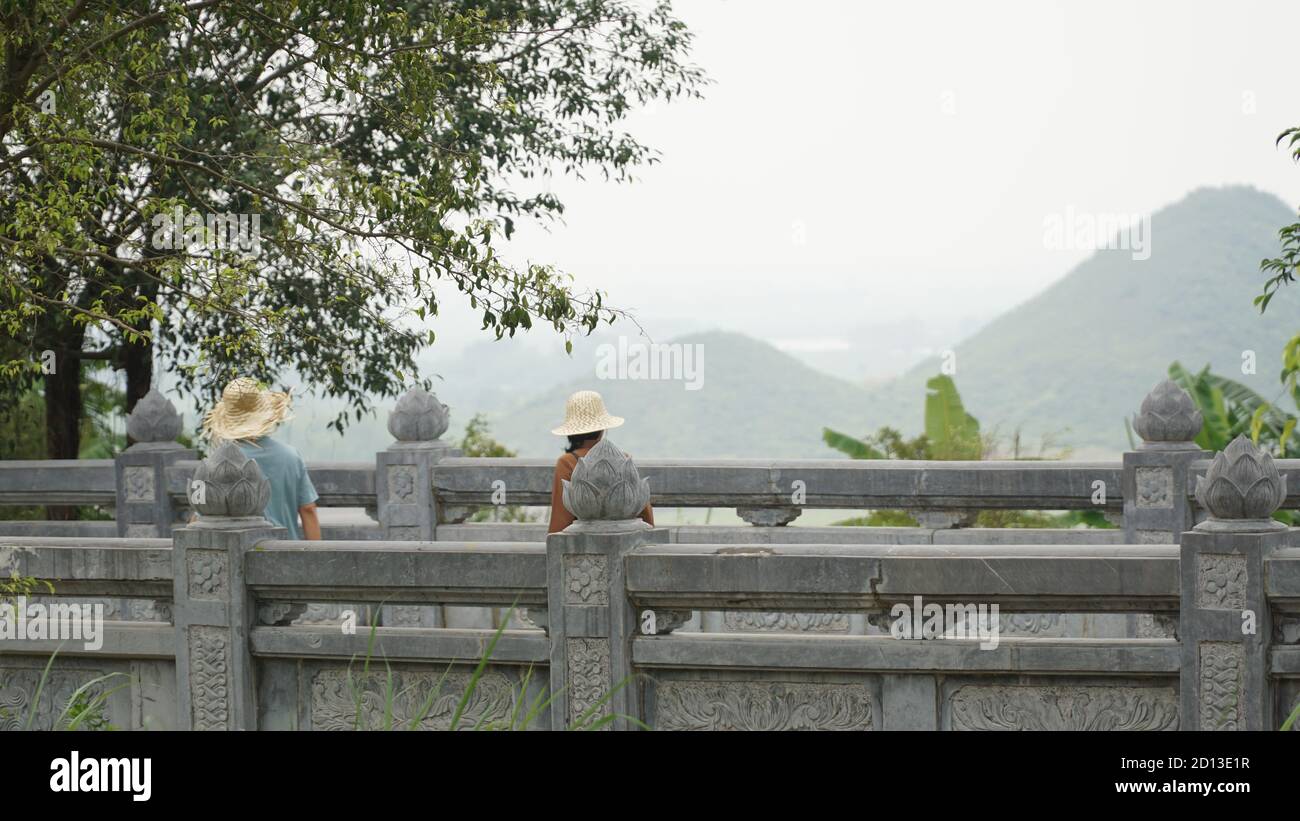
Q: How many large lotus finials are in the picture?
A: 6